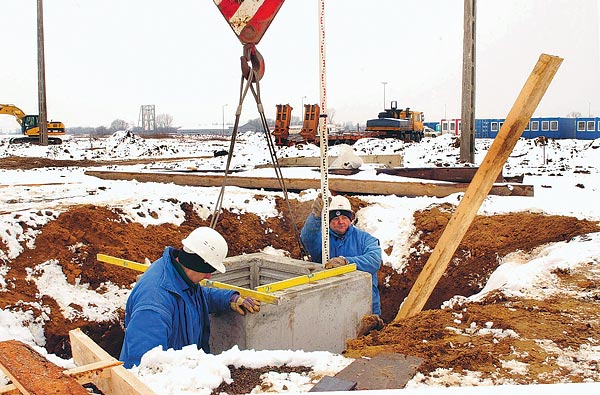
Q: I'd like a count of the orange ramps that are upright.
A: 2